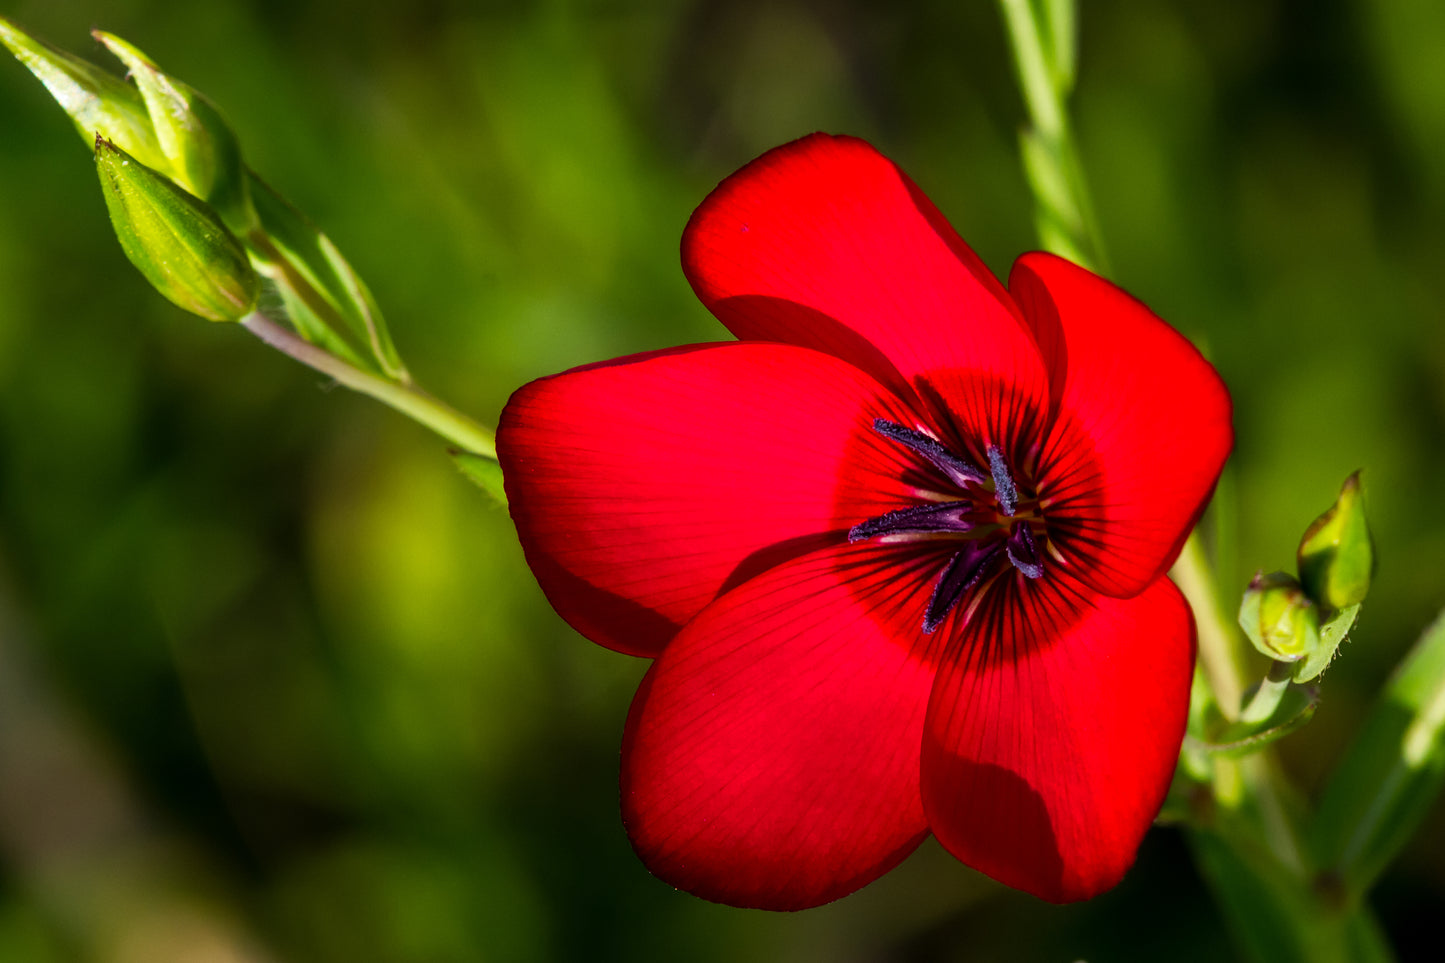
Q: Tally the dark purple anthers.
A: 5